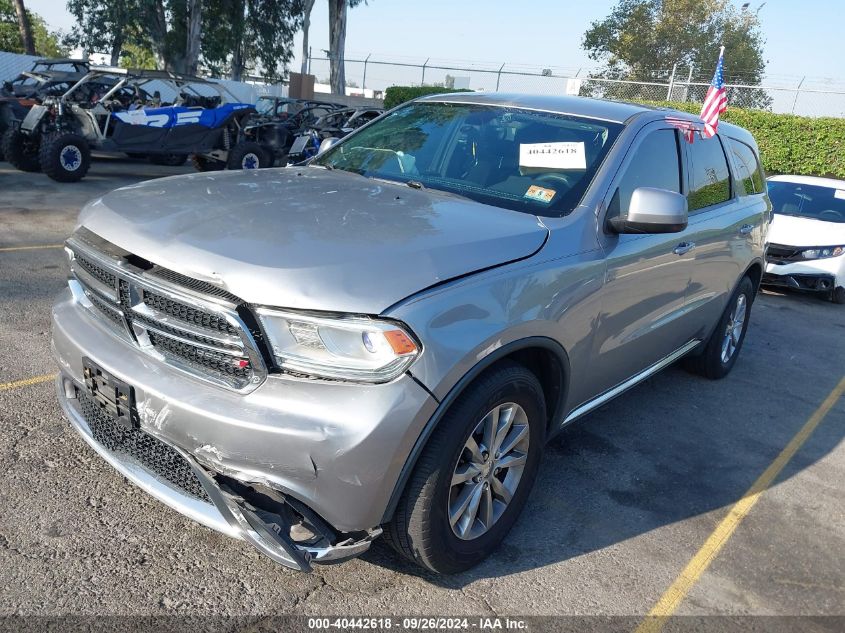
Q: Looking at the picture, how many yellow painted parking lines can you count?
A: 3